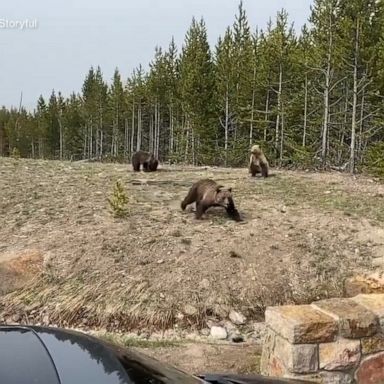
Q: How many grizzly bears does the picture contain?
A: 3